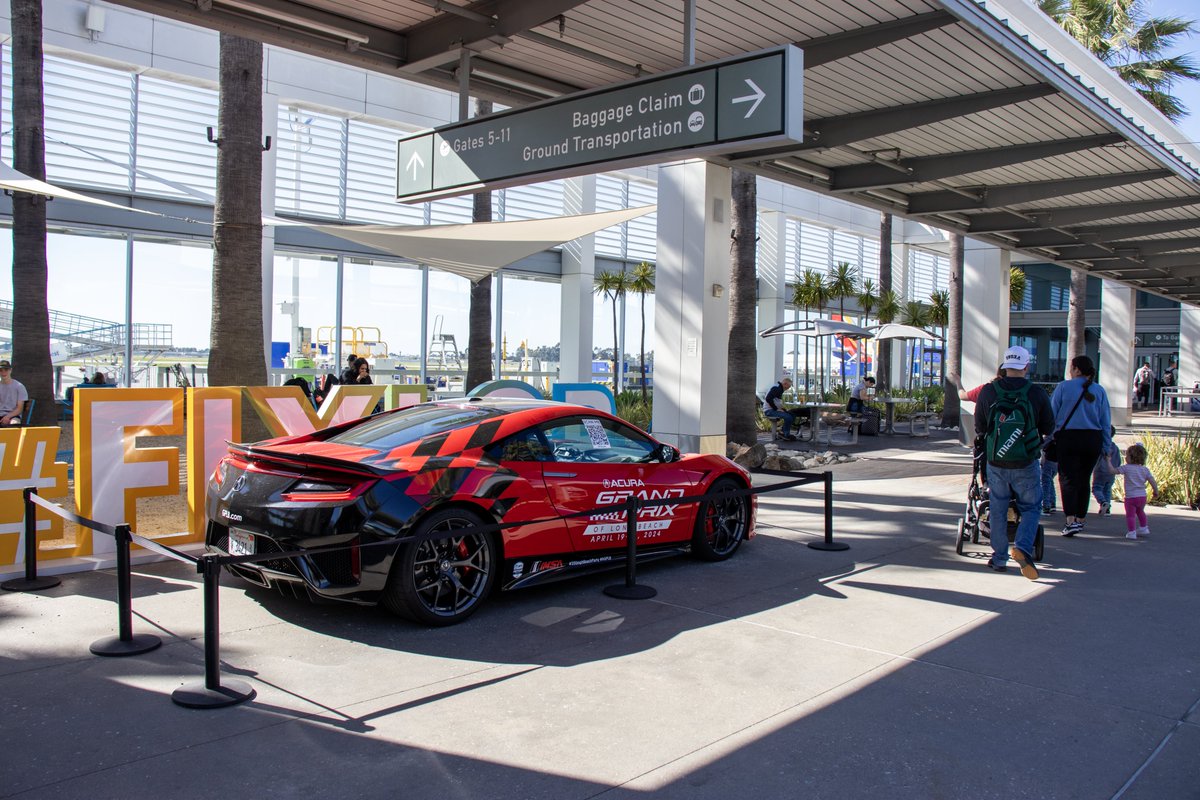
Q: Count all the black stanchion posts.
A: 5